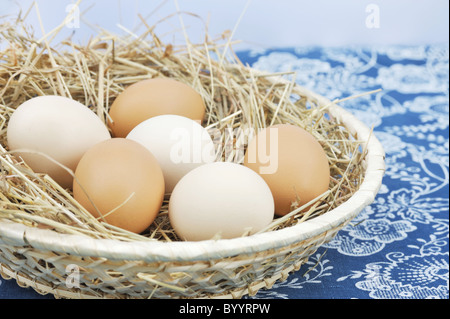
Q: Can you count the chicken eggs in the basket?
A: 6